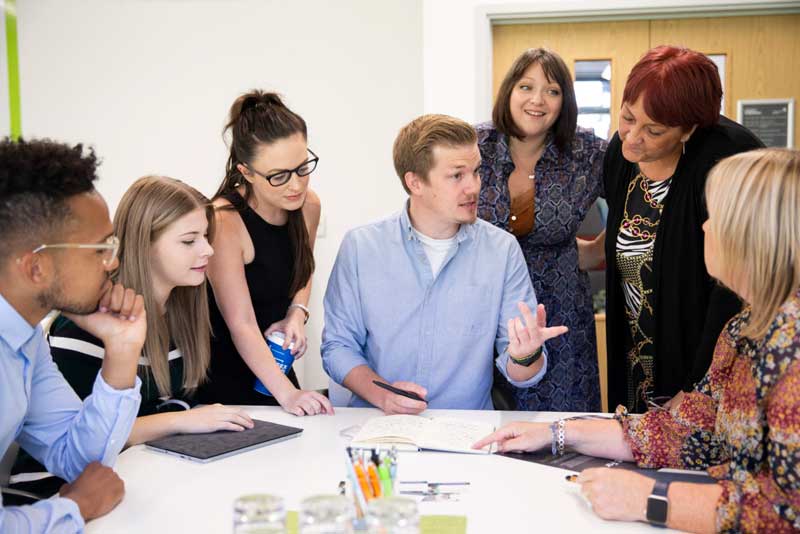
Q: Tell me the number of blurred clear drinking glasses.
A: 3